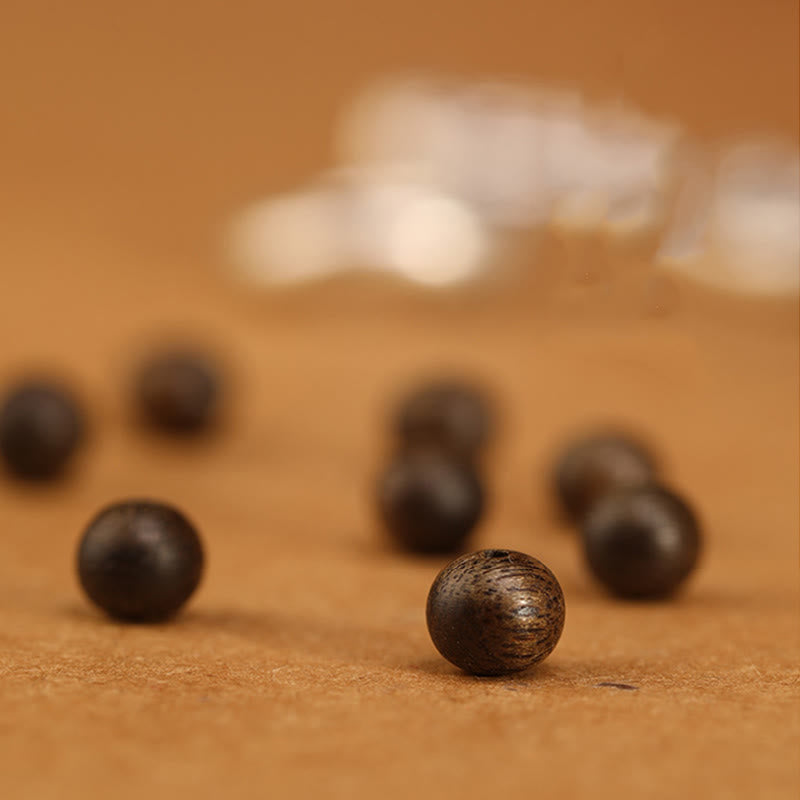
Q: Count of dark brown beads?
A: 8